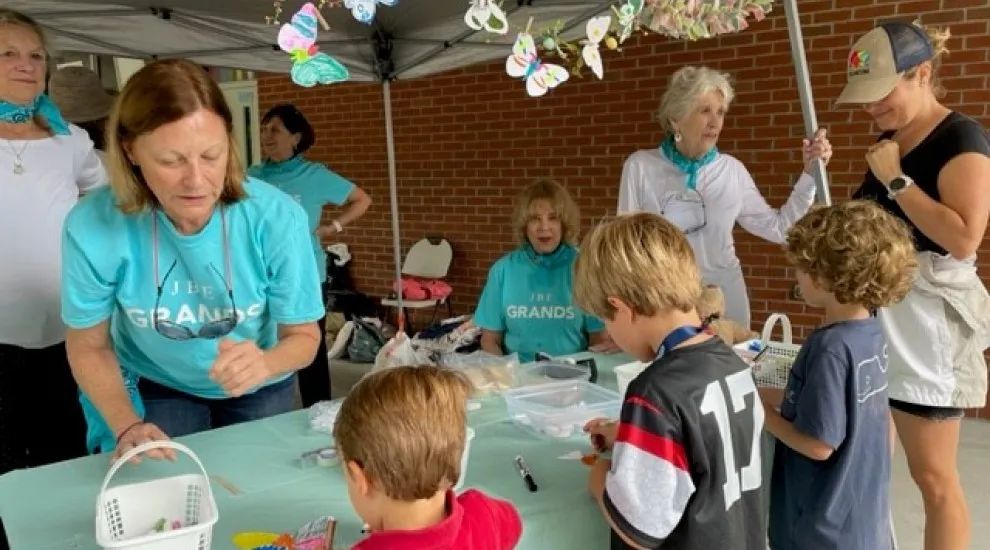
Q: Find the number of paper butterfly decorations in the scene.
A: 6